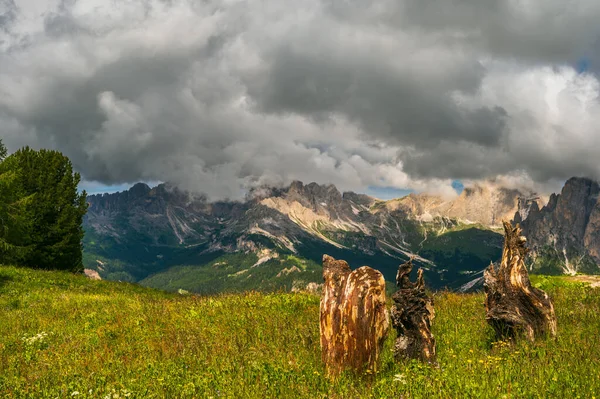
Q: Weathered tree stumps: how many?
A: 3